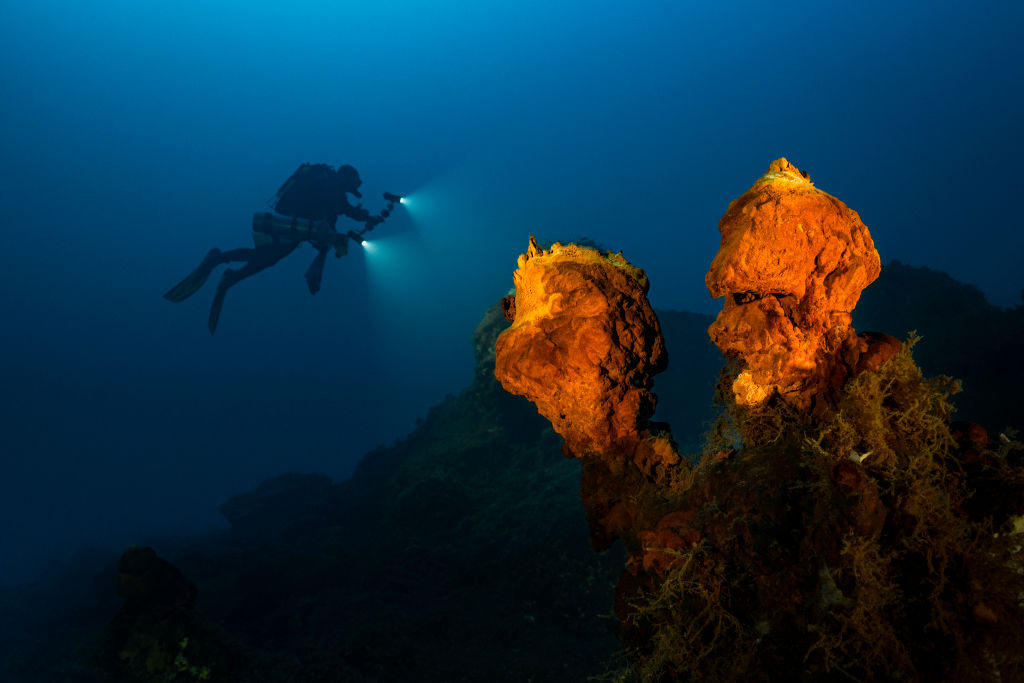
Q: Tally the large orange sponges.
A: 2